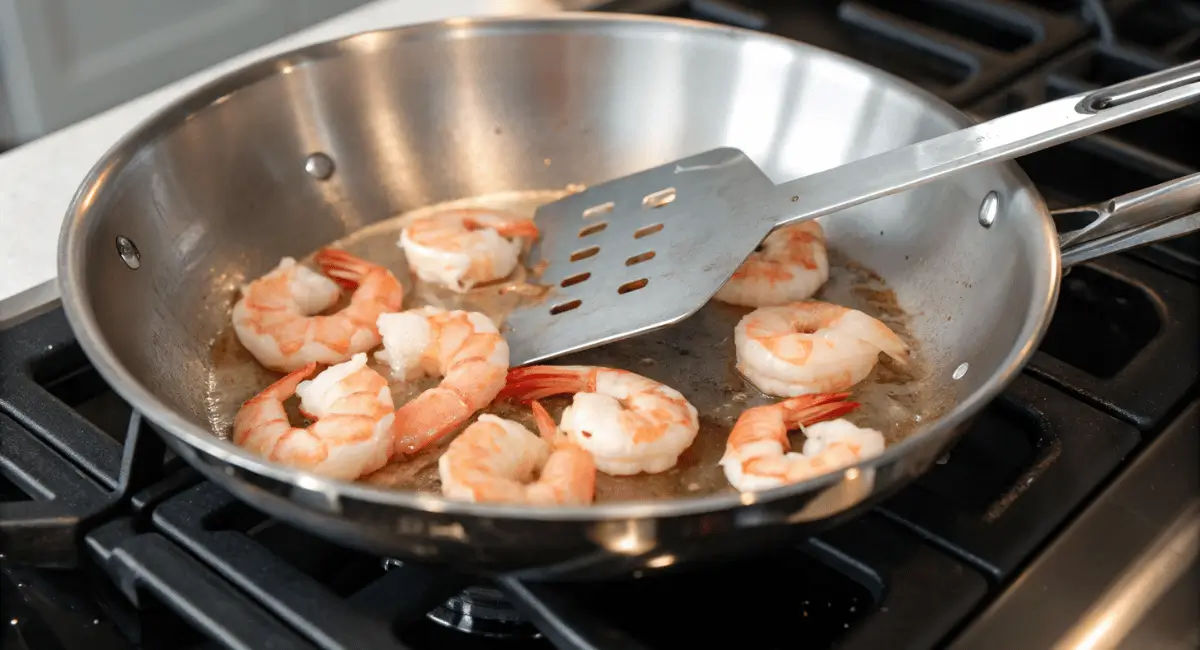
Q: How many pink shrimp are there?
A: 9